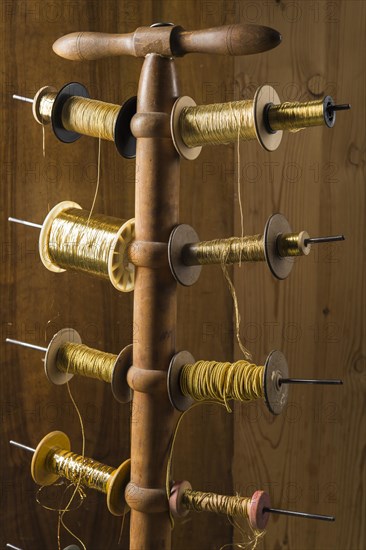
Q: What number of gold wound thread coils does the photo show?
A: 11